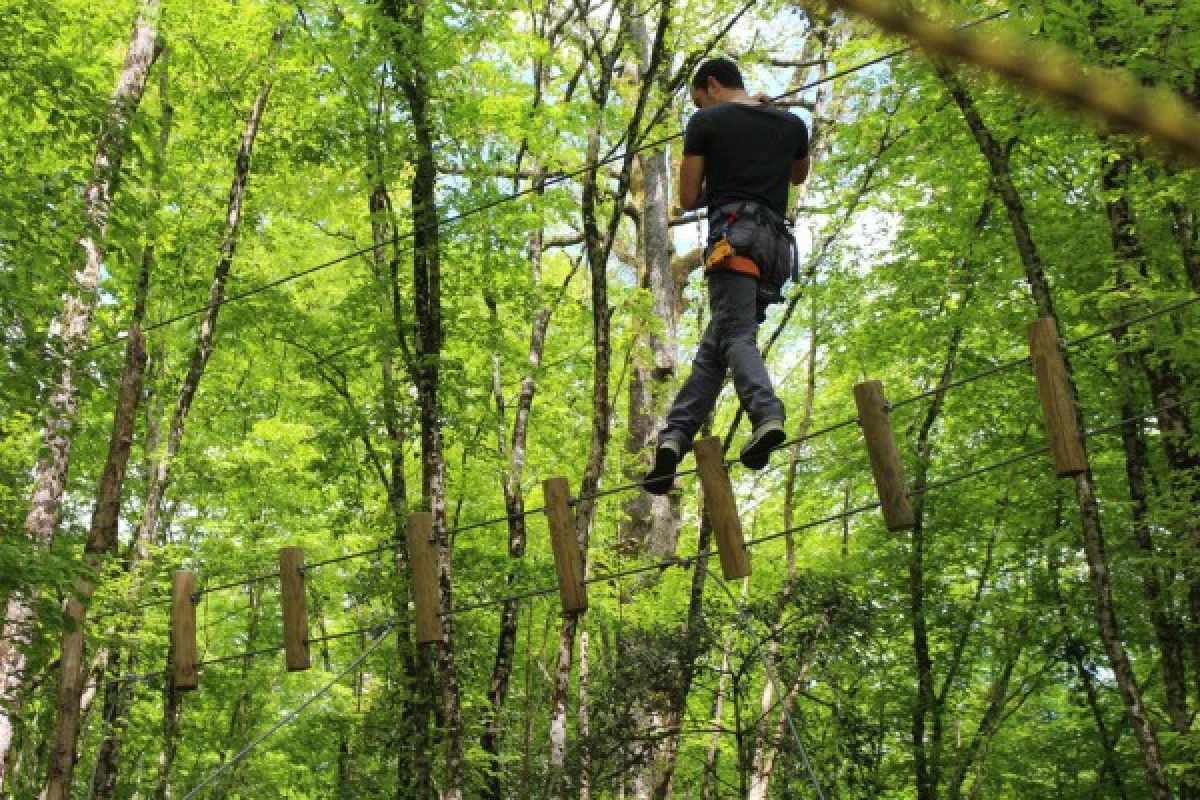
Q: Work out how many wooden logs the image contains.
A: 7